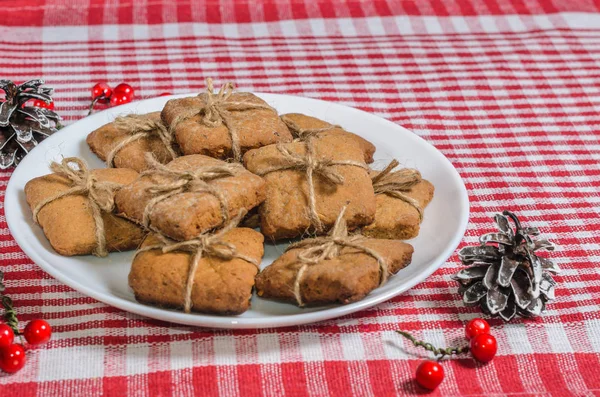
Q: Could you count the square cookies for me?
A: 9